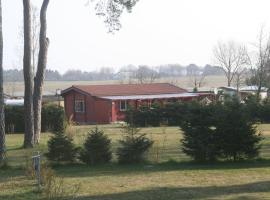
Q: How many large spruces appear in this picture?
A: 2